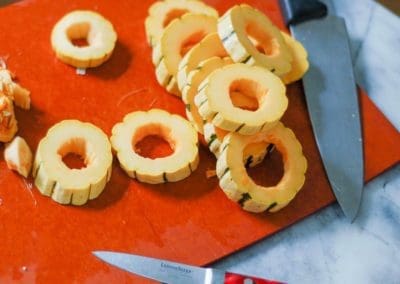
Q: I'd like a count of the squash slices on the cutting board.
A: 12